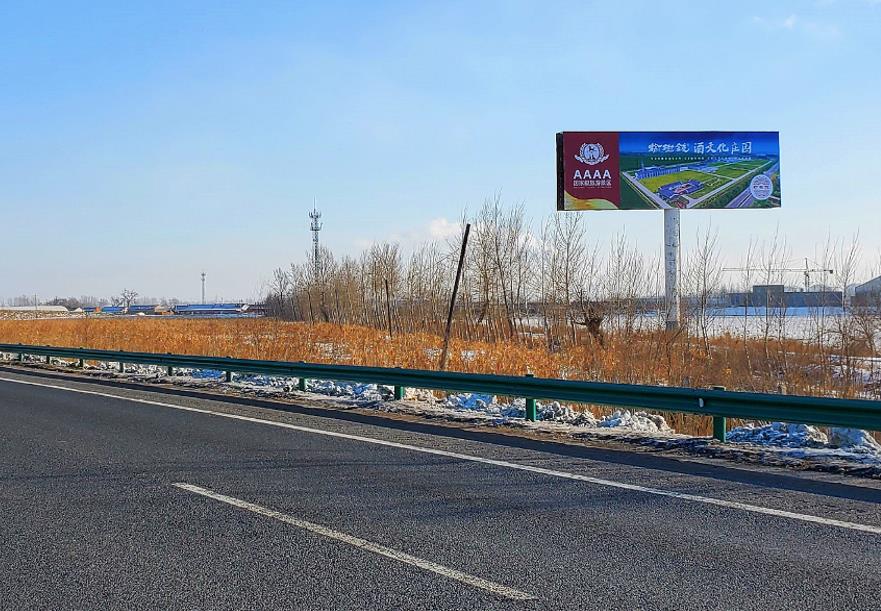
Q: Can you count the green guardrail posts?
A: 10